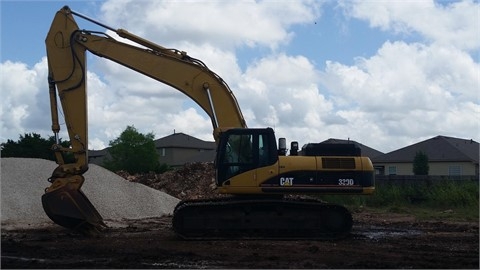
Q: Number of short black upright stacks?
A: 2